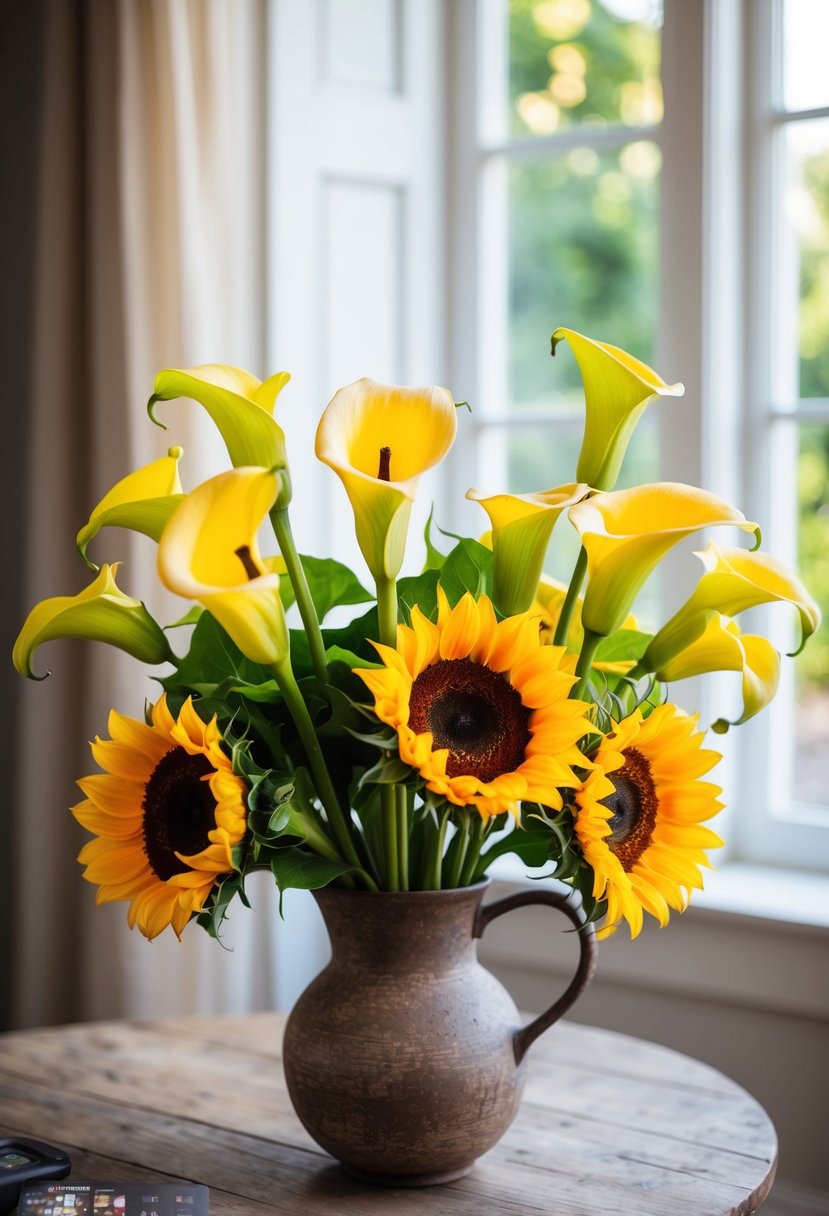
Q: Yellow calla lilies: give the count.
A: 10